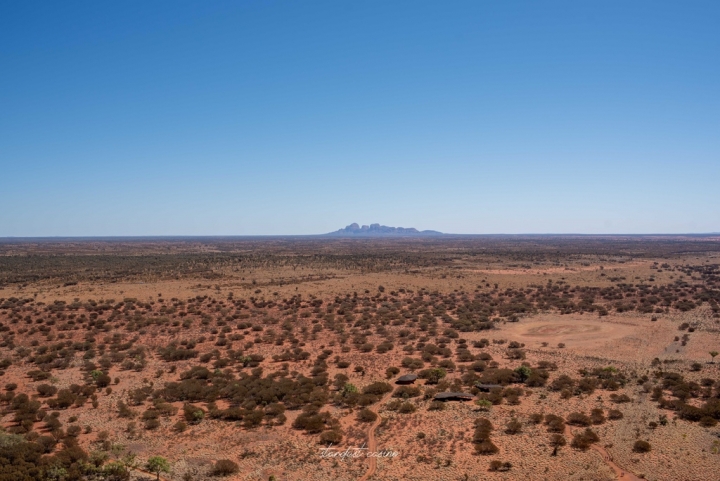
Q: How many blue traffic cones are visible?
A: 0